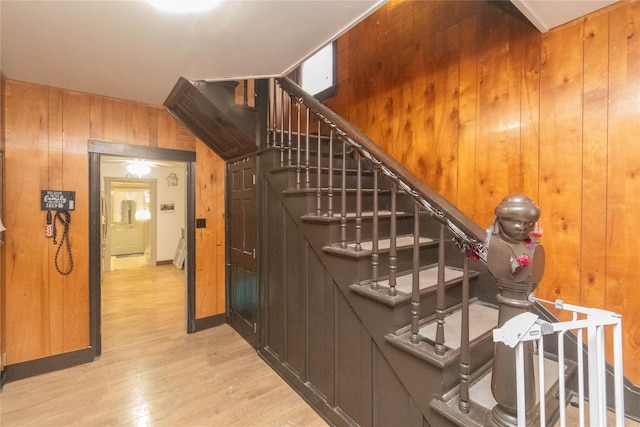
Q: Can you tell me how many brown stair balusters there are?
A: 15